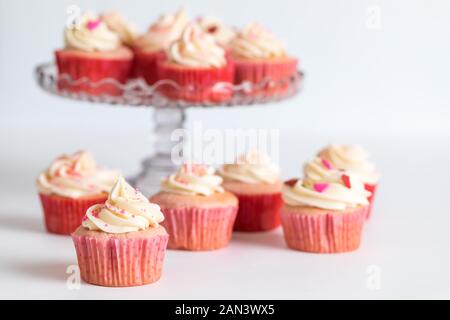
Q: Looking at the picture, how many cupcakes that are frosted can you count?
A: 12